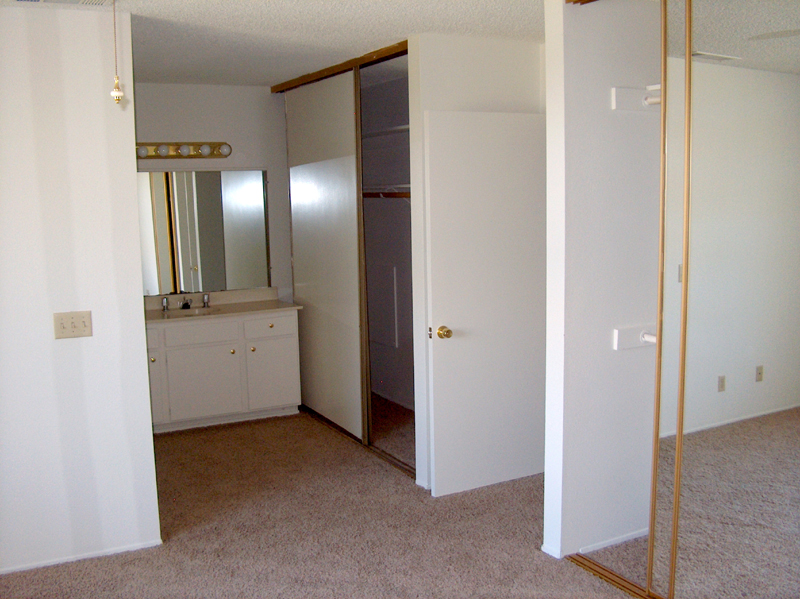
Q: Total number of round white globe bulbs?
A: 5